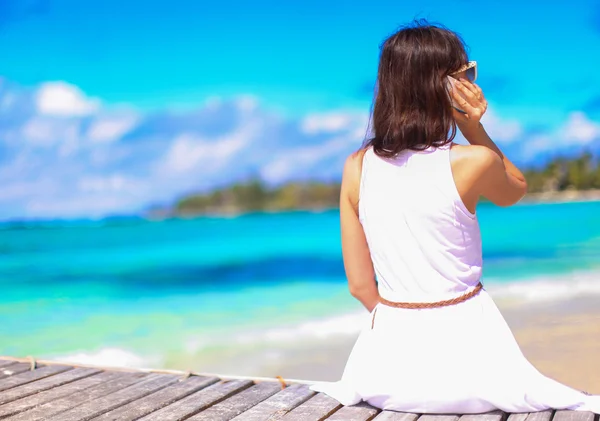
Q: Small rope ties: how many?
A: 3